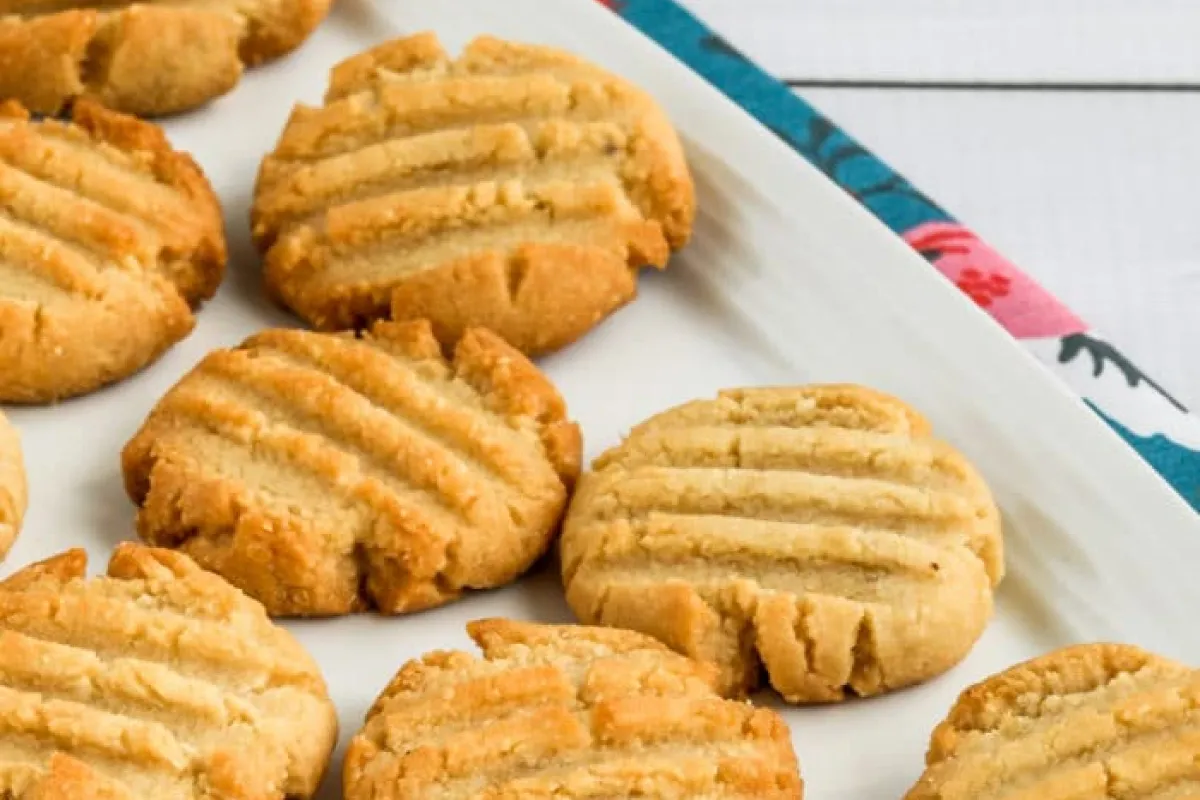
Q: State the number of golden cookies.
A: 9